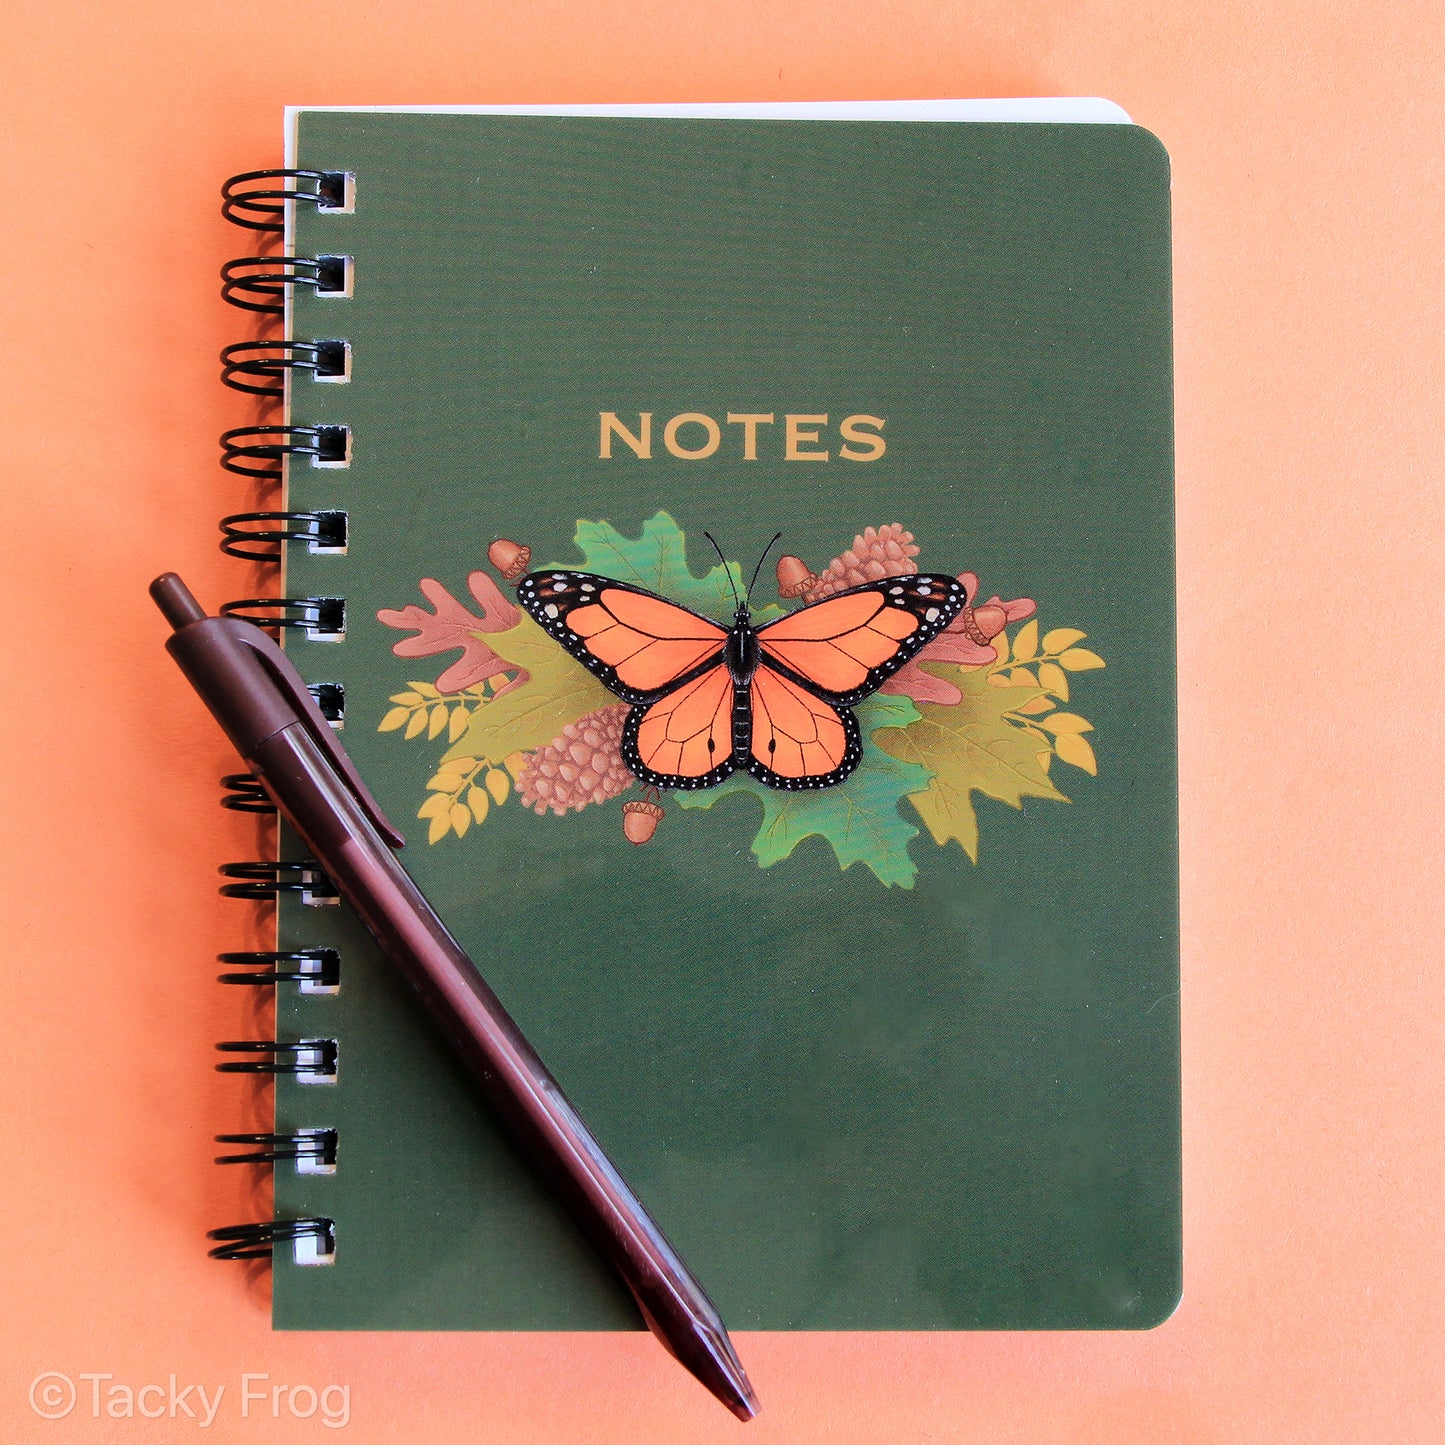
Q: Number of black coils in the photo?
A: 13